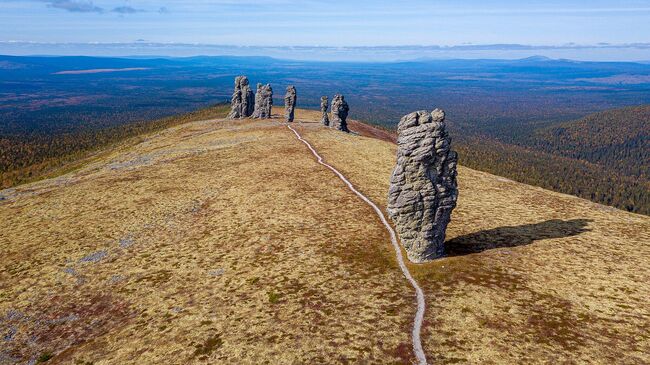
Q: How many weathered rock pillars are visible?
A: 6